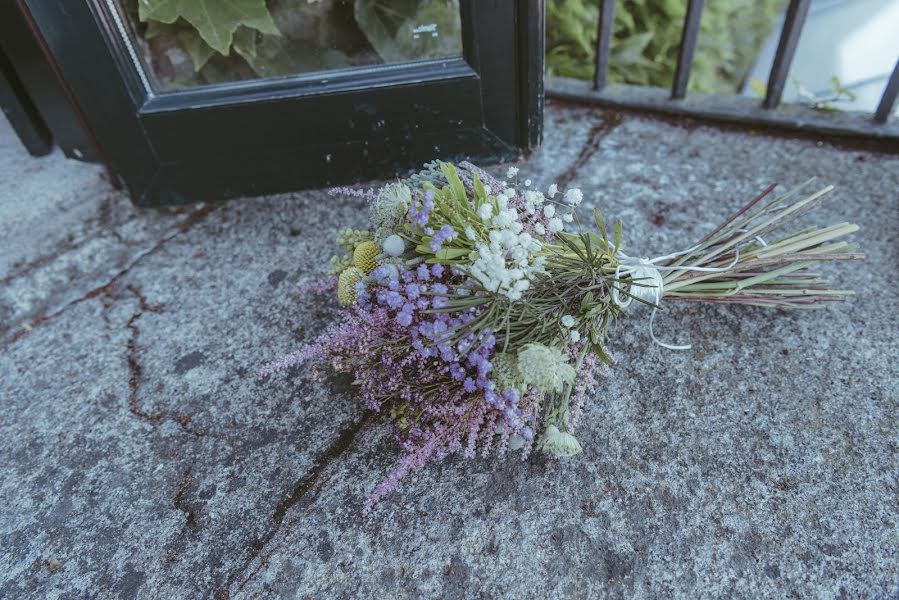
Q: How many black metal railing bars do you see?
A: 4